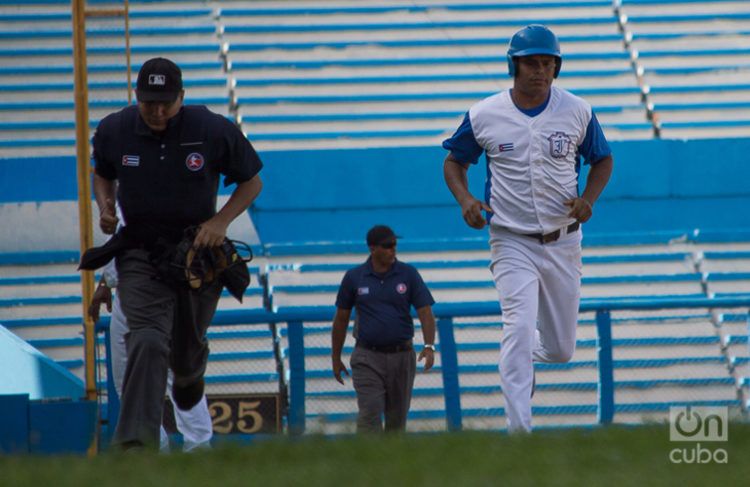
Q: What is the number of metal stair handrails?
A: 0